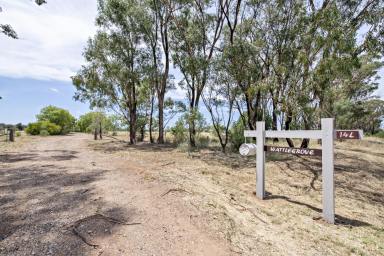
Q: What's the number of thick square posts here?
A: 2